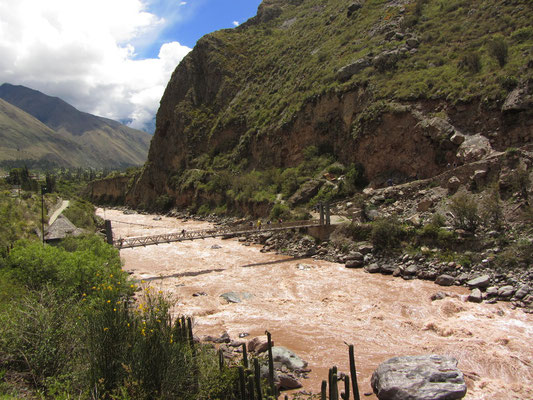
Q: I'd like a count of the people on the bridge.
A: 5